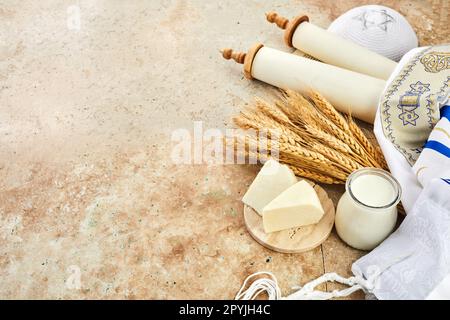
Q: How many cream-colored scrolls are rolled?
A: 2